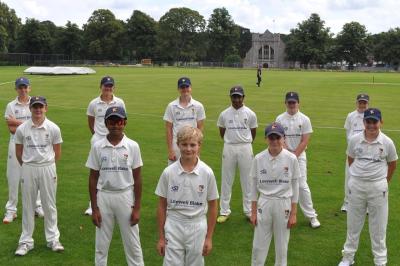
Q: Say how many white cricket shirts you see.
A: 11